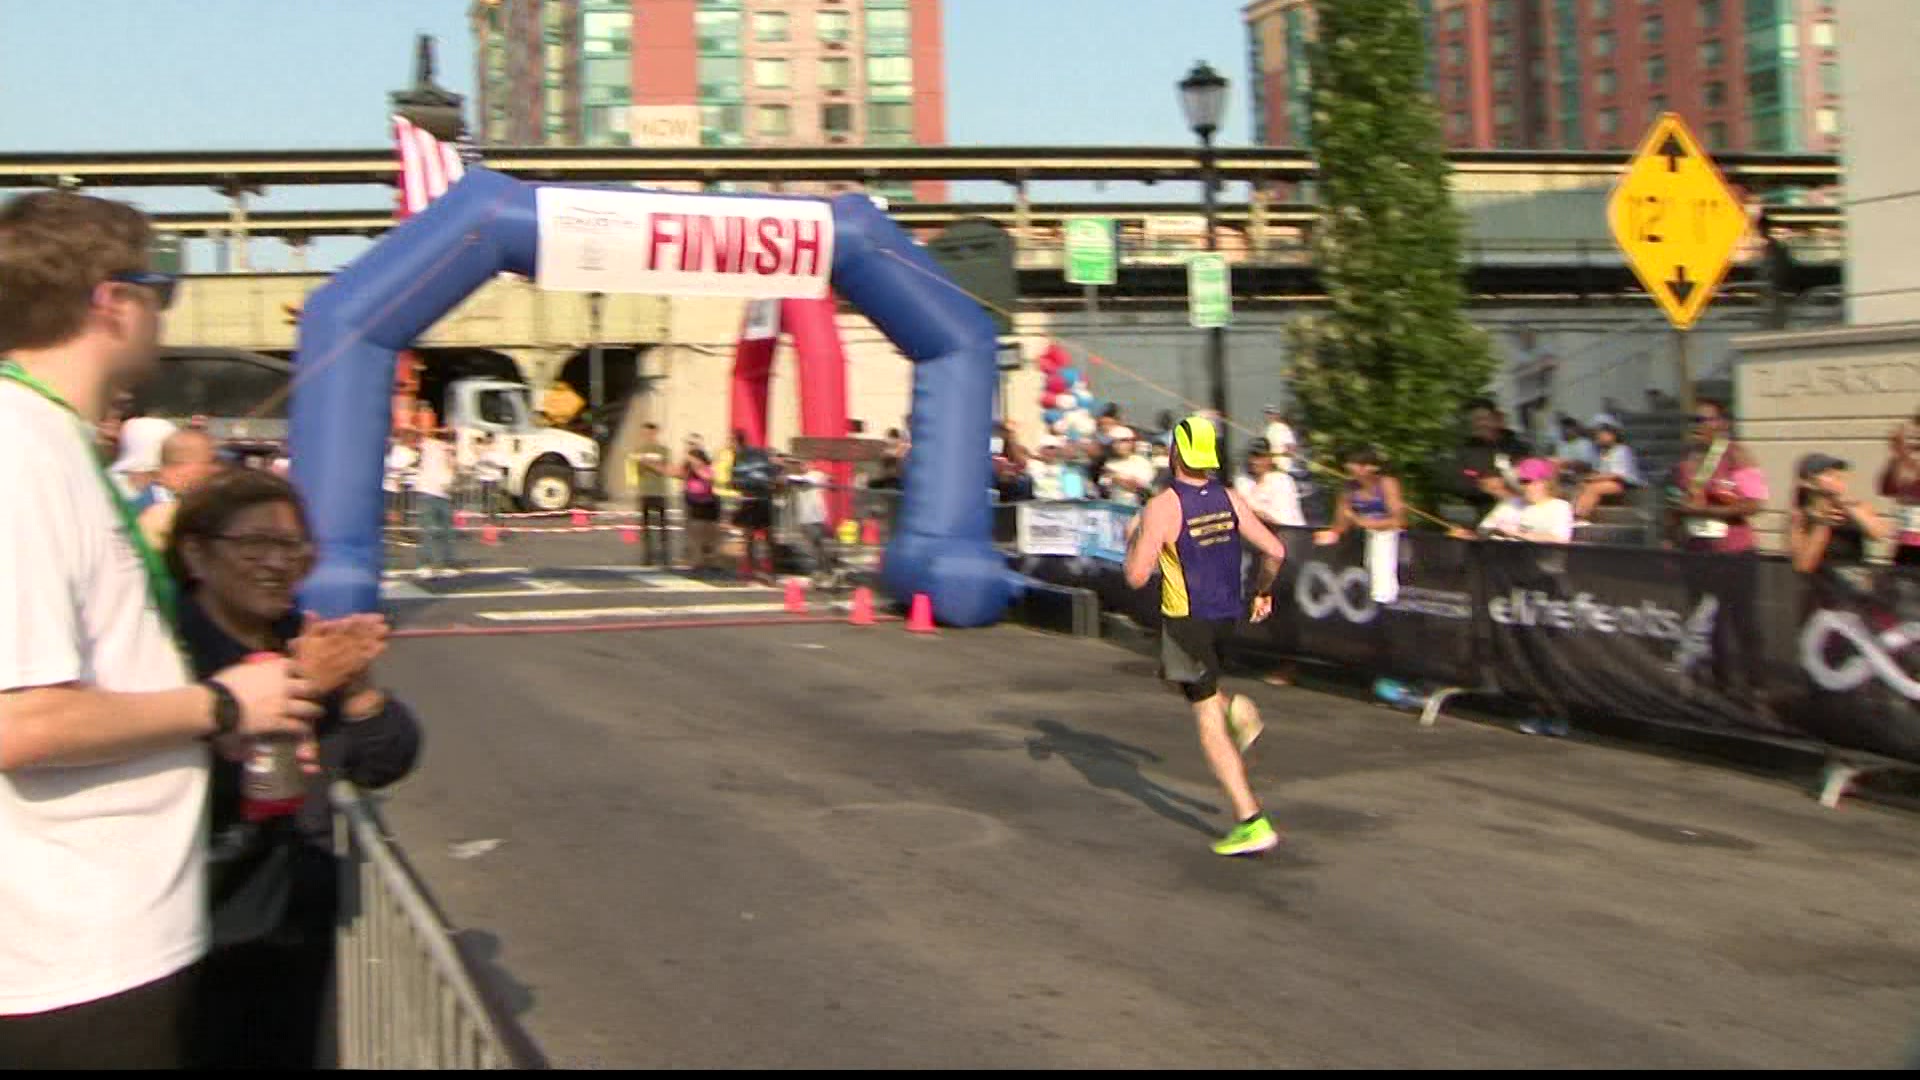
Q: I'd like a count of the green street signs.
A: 2